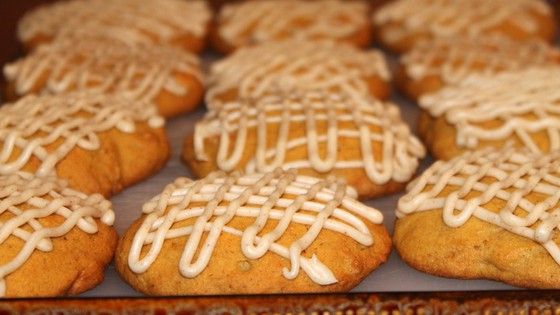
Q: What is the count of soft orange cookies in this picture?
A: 12